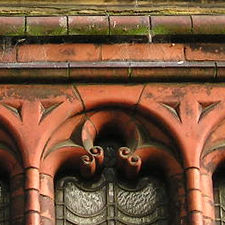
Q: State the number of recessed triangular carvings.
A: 4